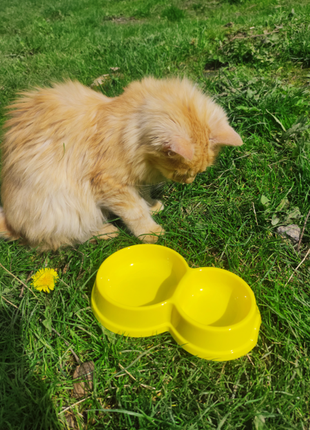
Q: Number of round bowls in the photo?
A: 2